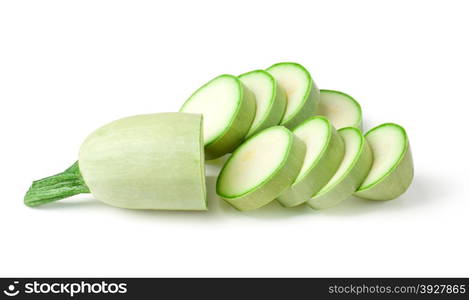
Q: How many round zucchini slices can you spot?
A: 8